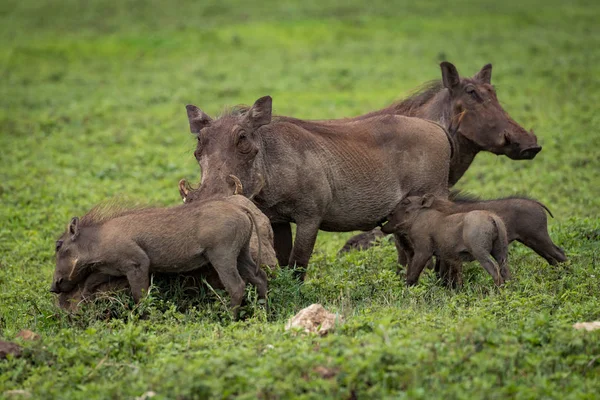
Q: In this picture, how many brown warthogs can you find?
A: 5